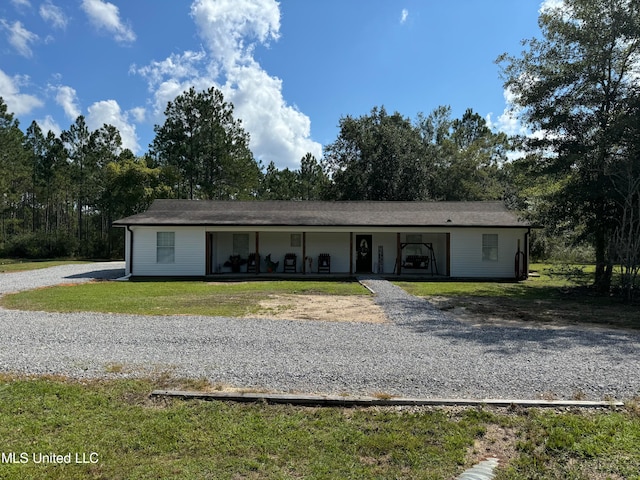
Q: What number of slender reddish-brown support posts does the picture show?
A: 6